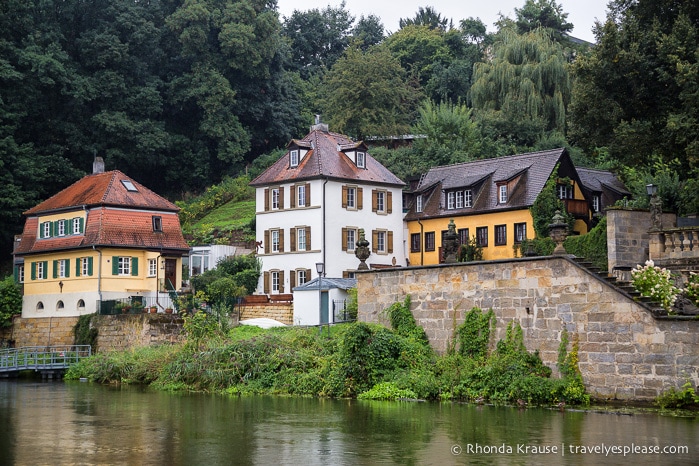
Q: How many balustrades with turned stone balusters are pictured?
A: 1